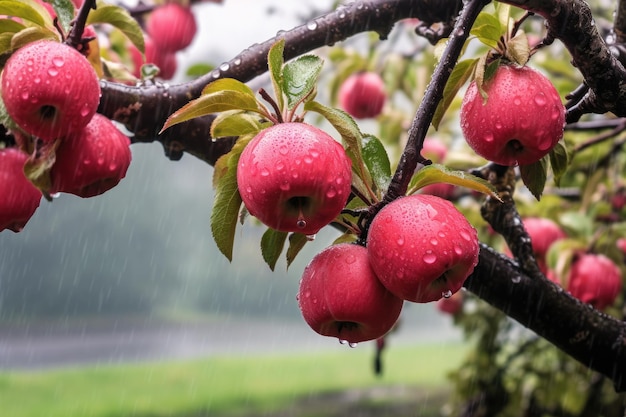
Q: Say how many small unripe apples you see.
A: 0